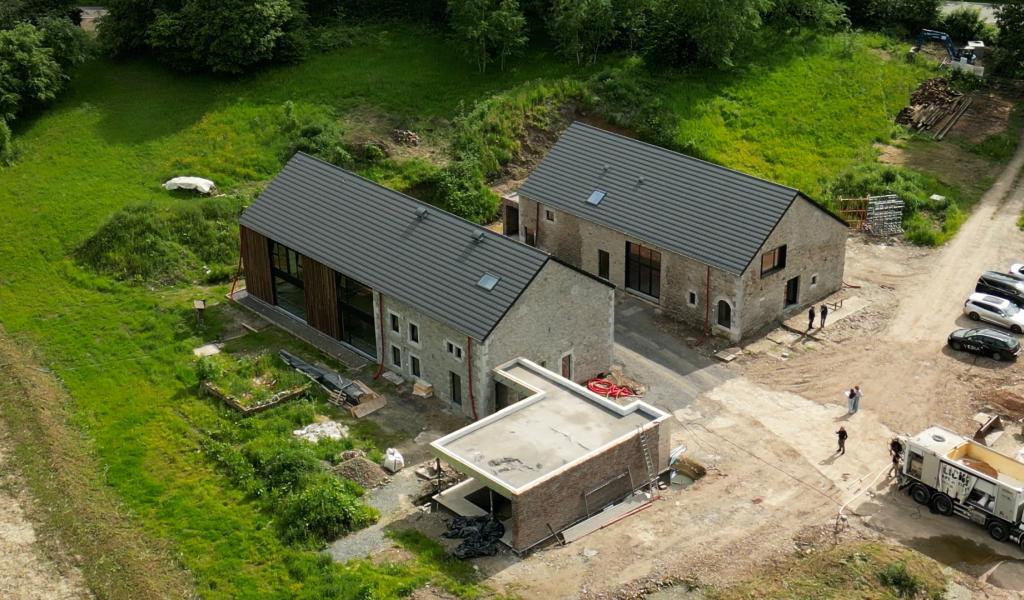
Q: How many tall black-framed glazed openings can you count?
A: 3